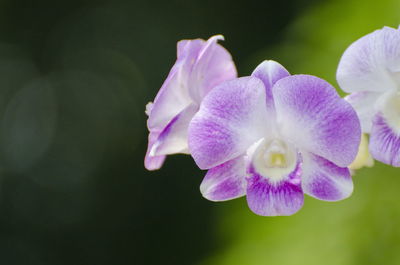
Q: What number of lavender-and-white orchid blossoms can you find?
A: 3